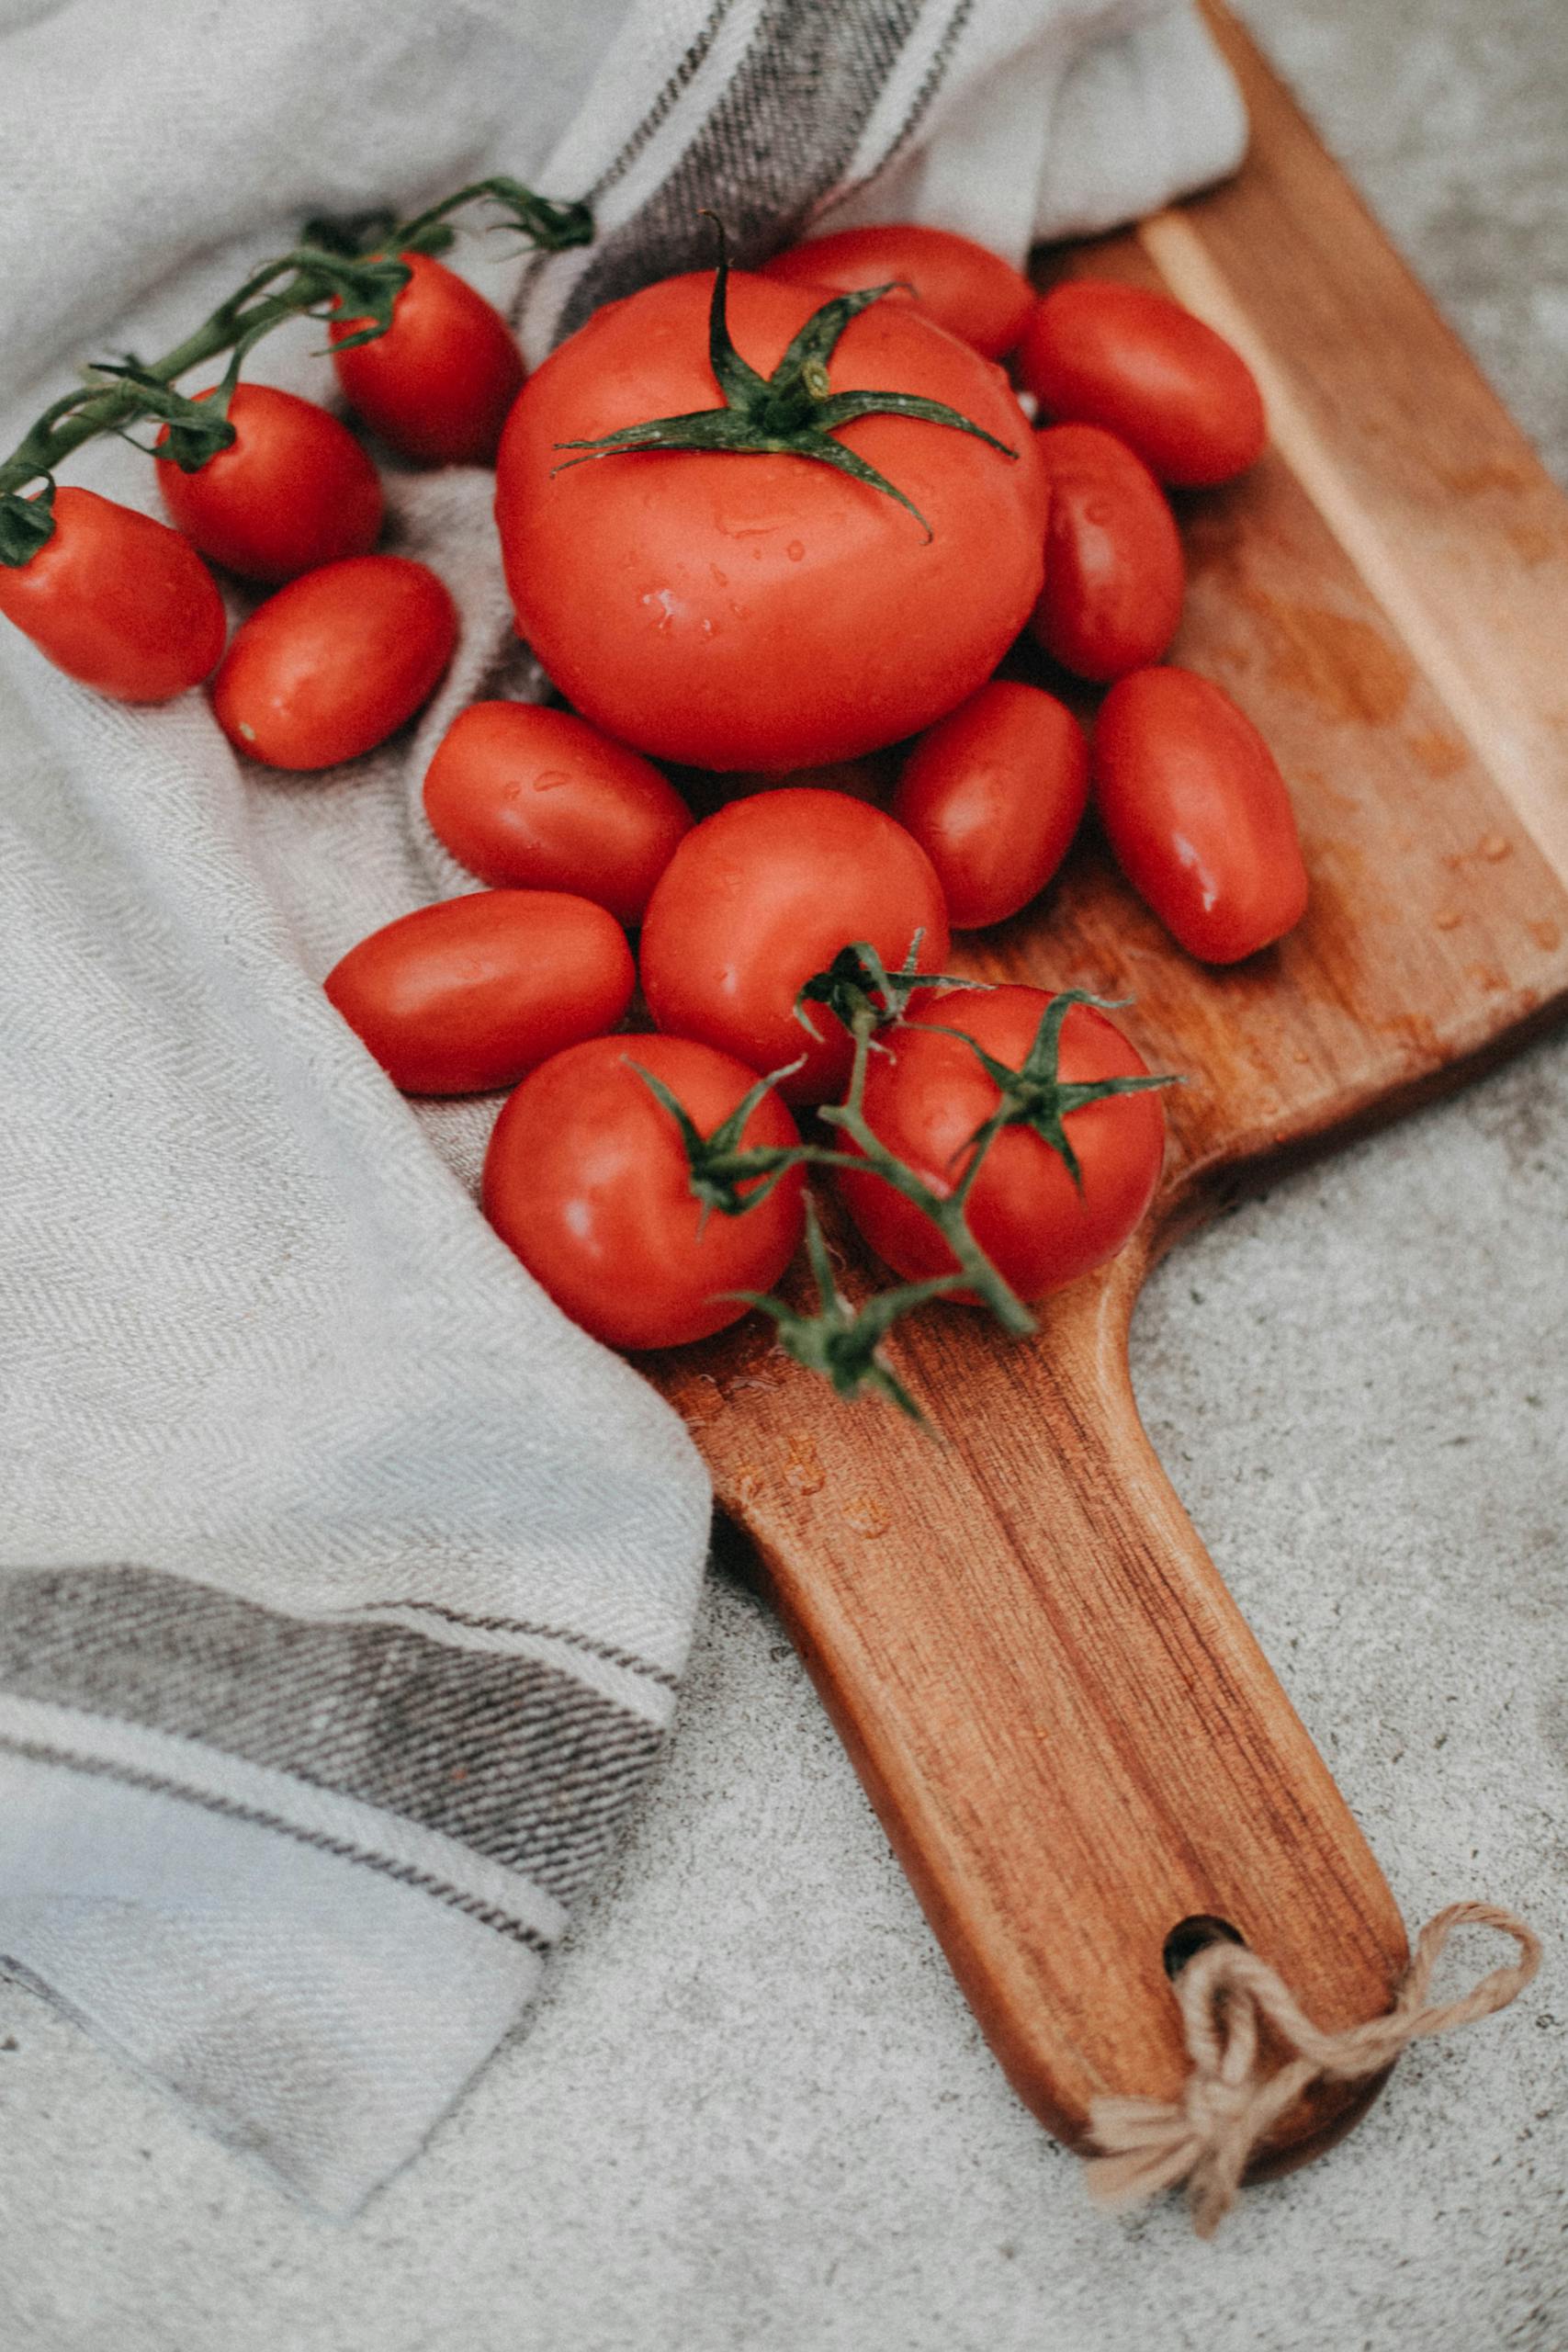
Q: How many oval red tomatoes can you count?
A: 11